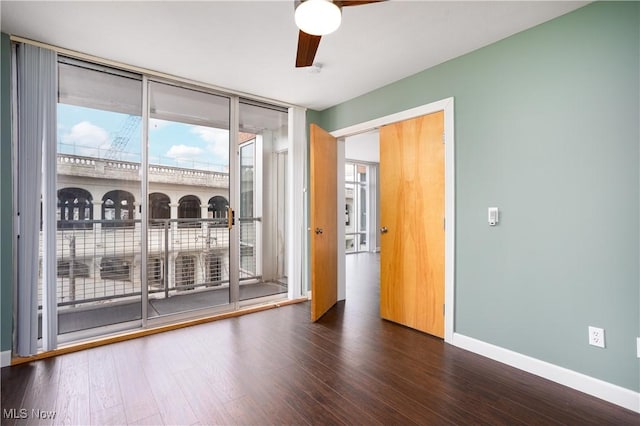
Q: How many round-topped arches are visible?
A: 5